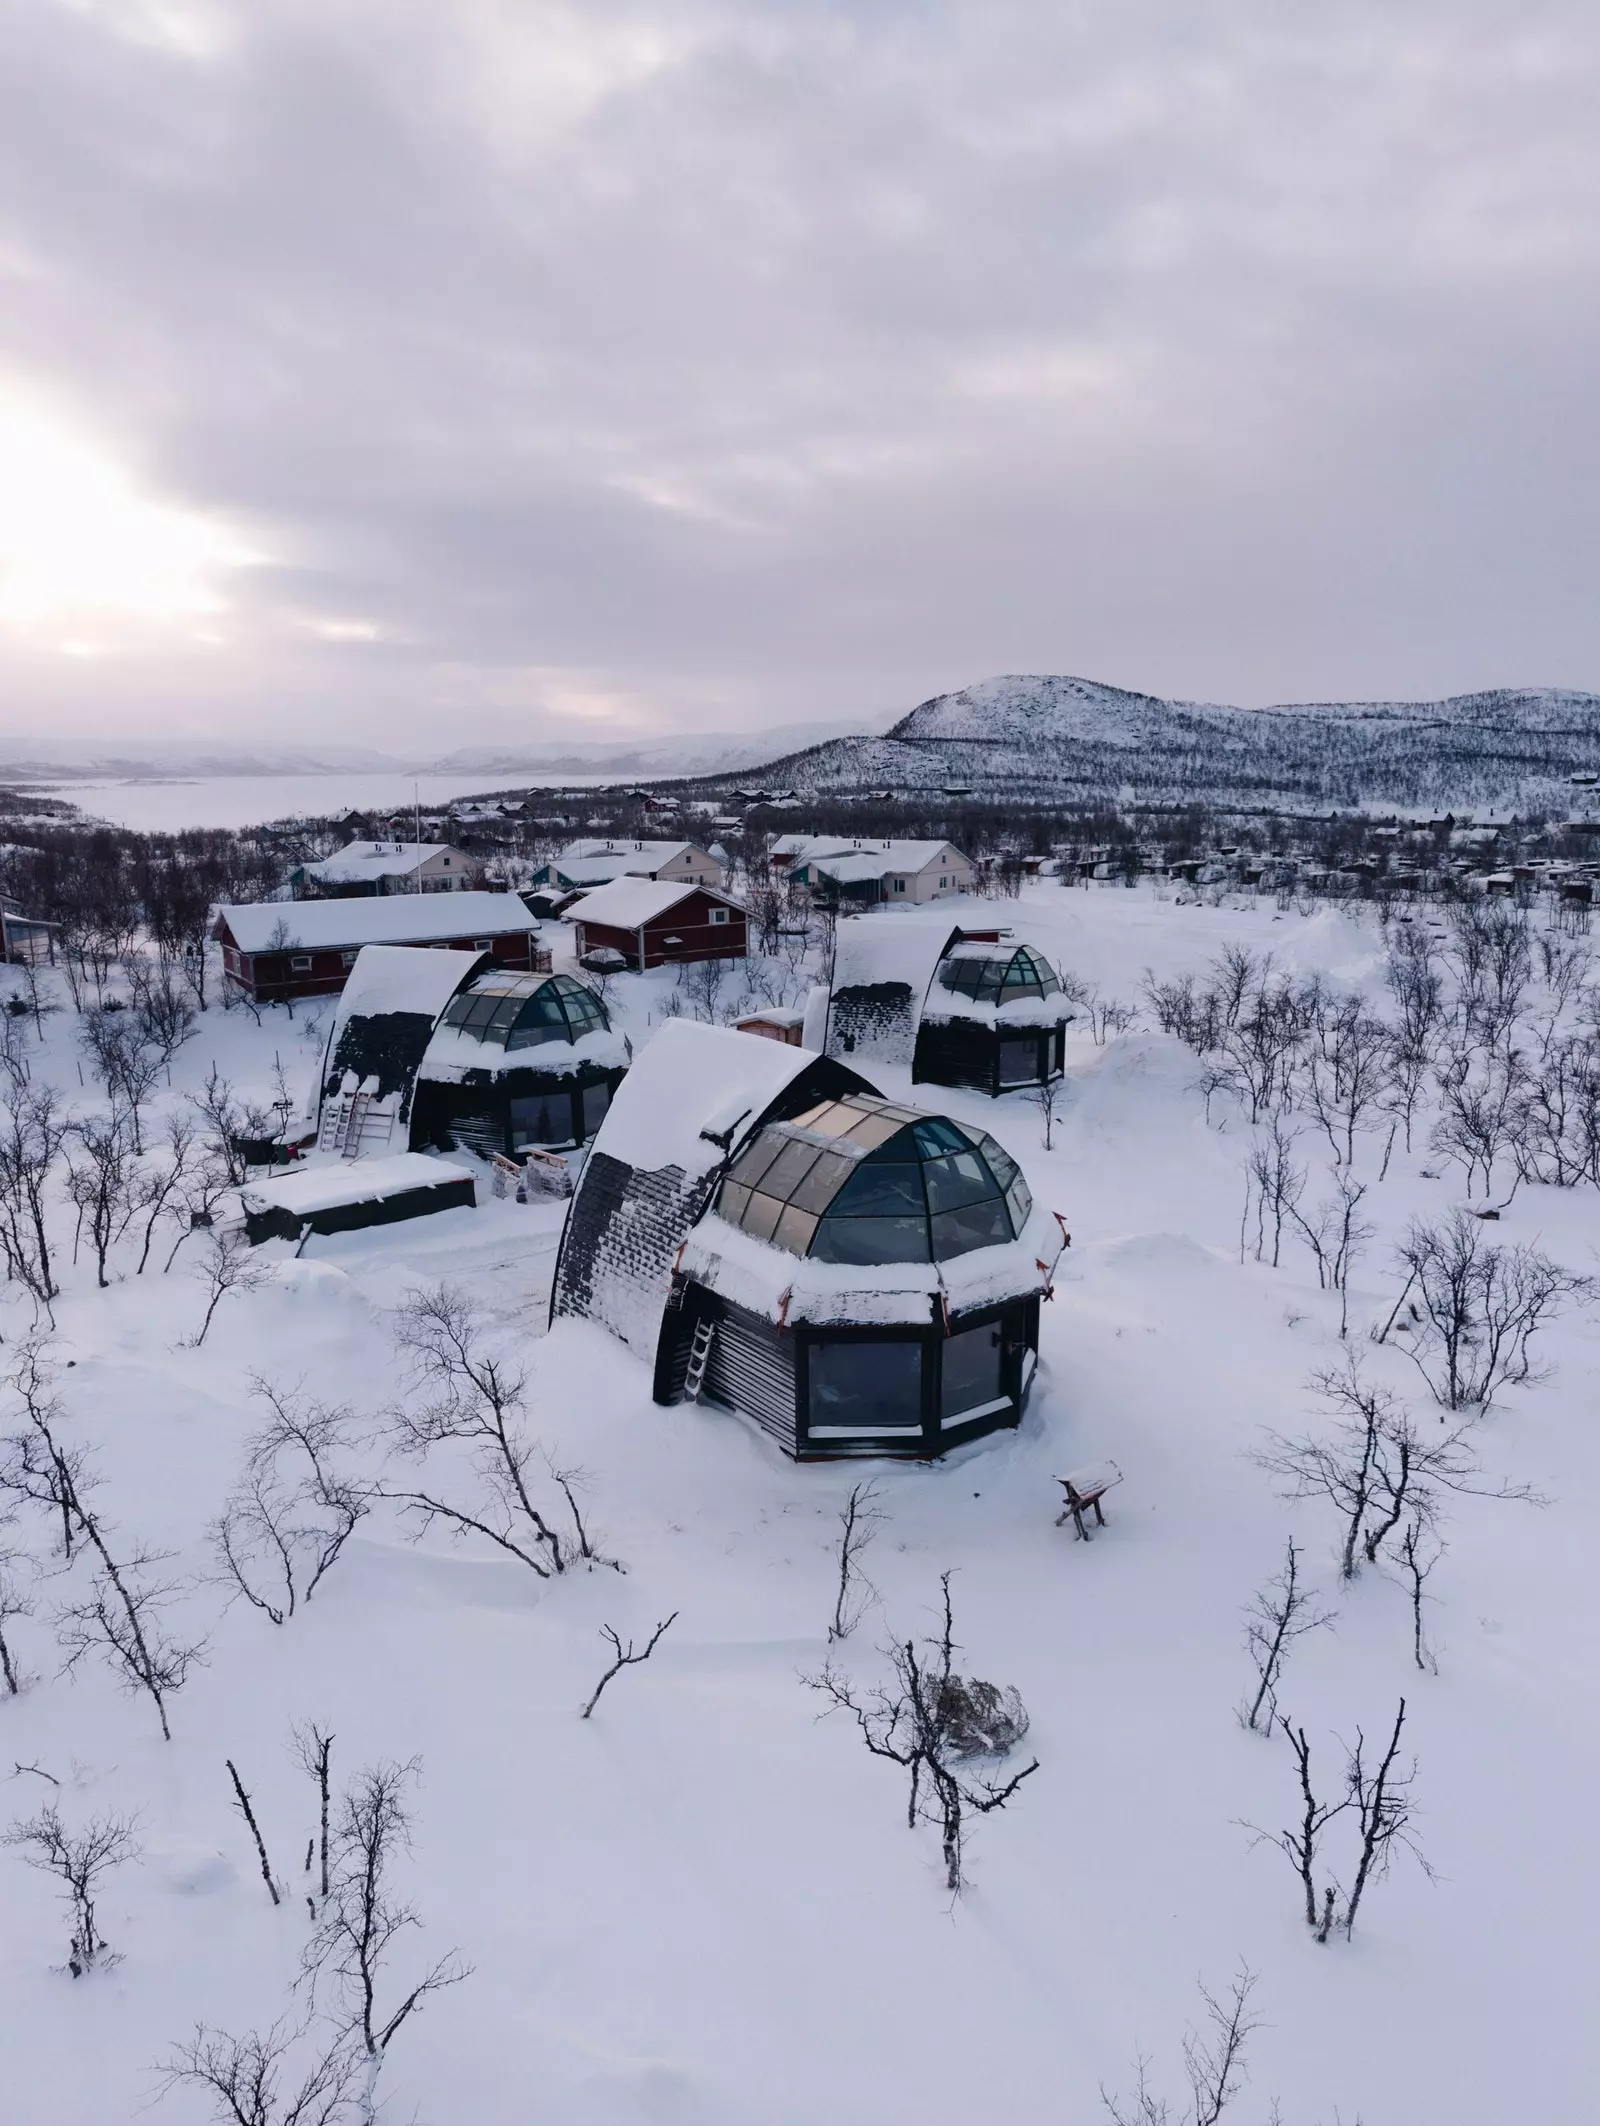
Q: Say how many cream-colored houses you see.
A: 3